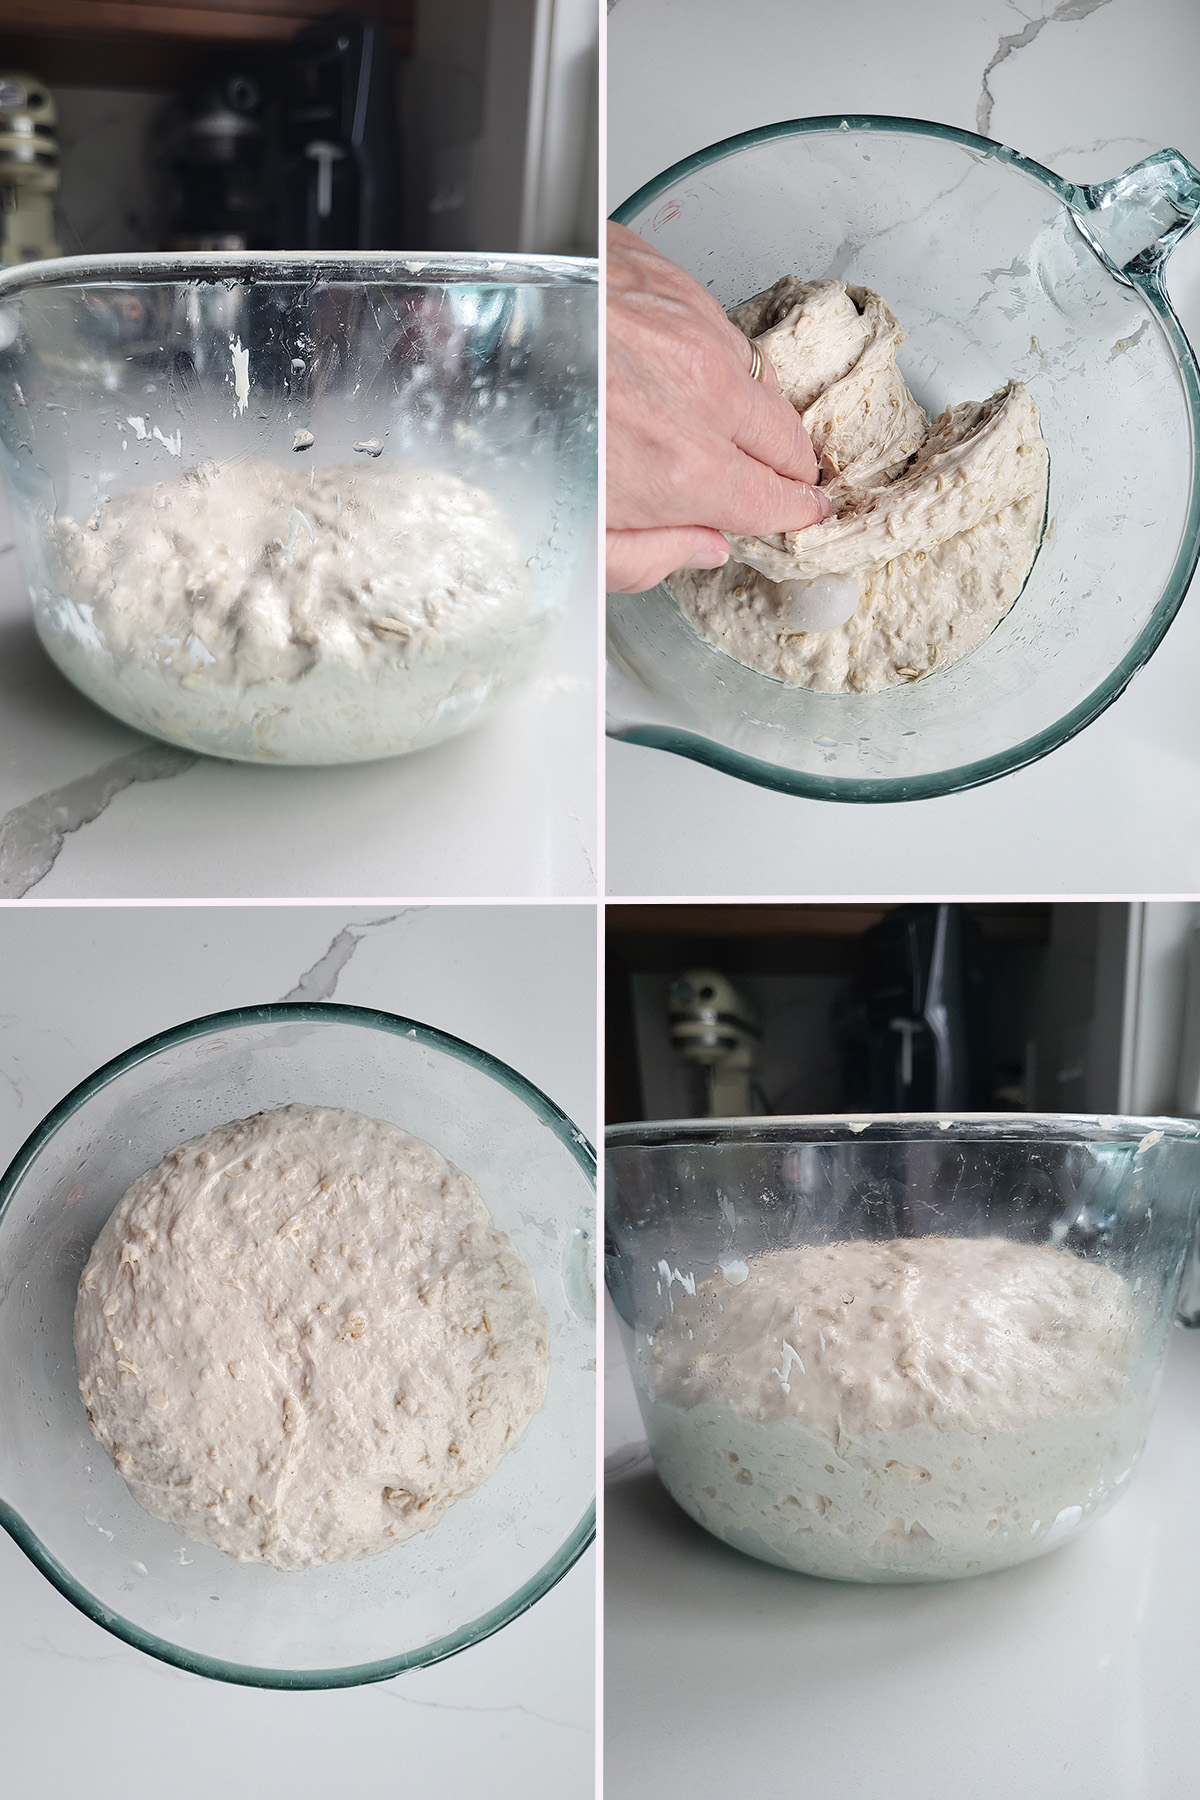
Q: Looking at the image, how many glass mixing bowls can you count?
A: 4